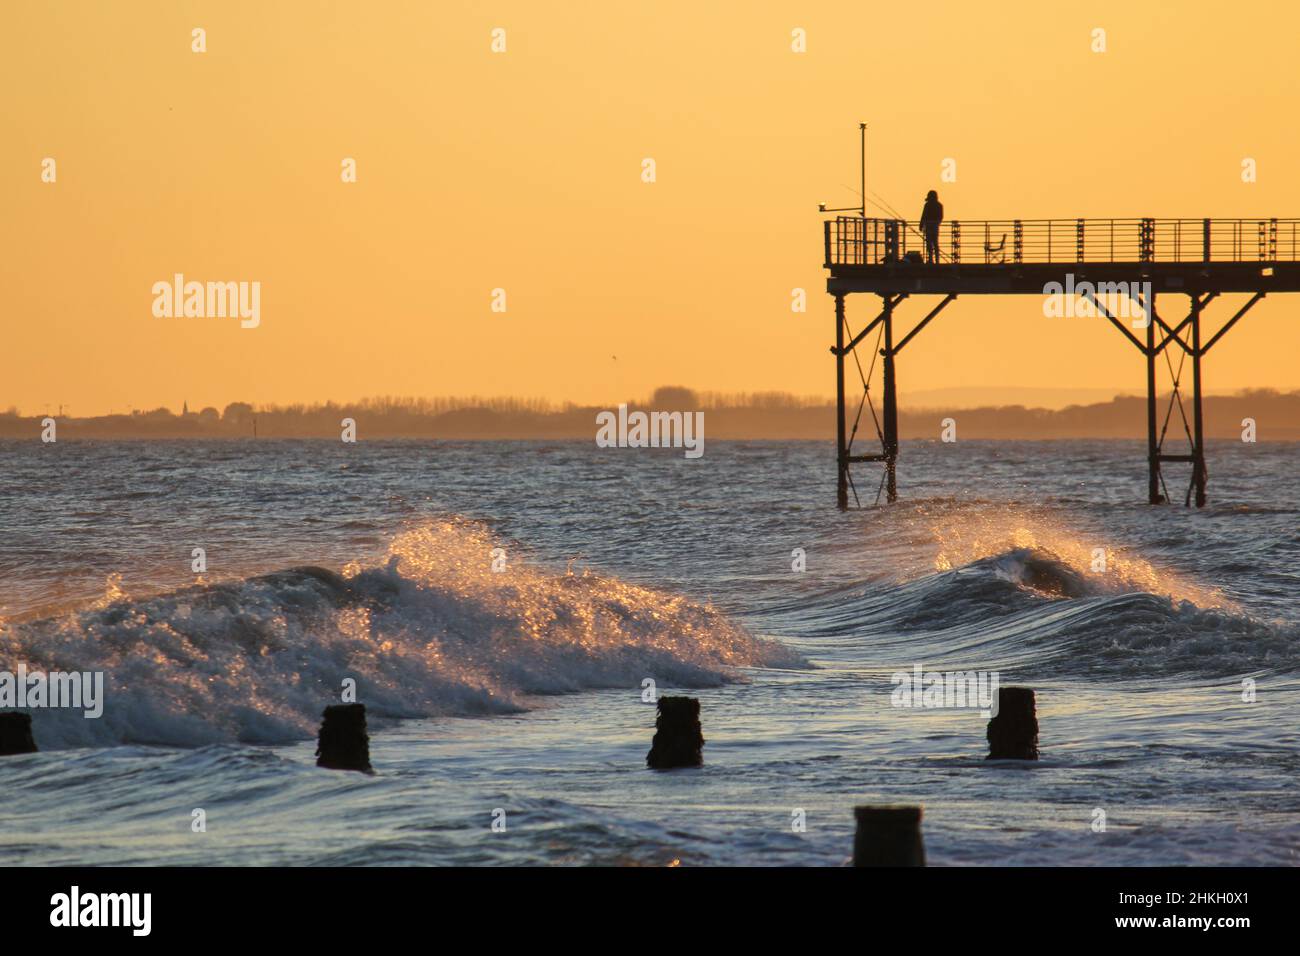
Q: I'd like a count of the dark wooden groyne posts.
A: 5